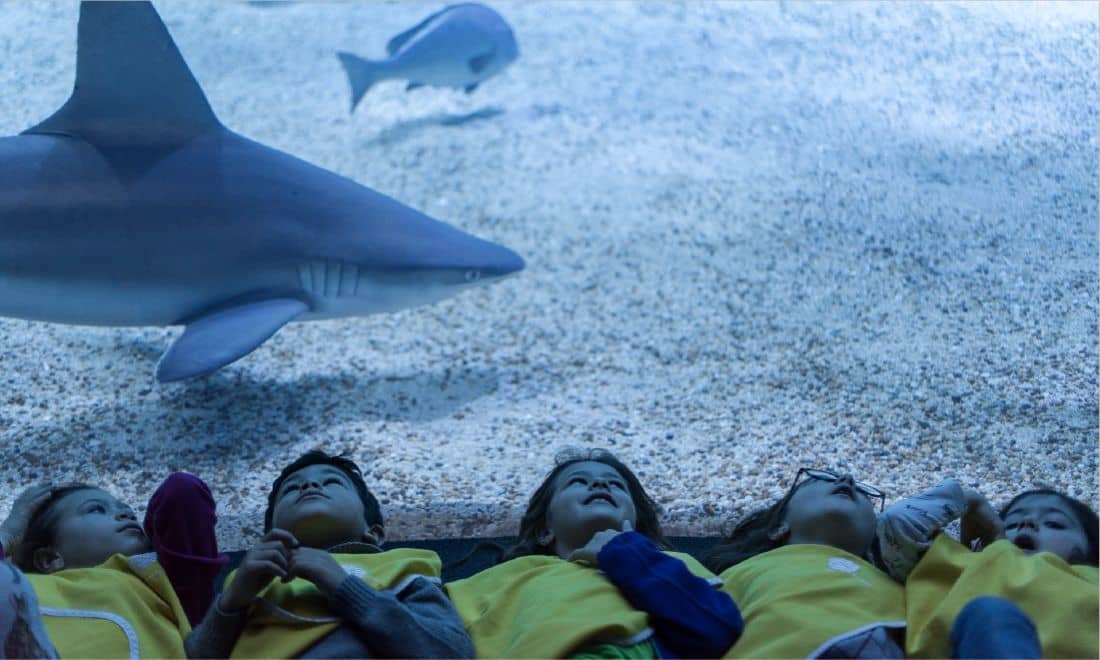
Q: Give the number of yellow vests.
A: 5